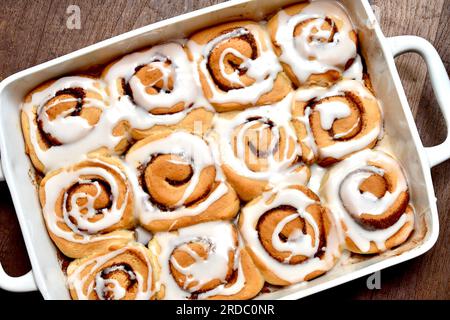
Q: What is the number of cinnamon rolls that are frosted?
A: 12